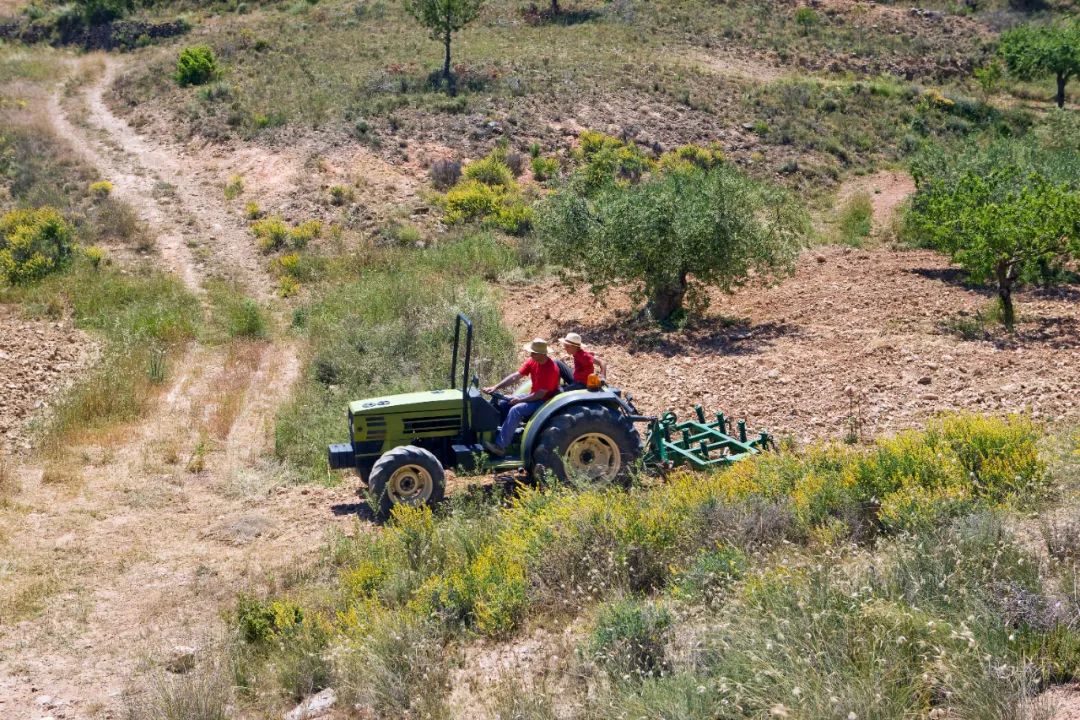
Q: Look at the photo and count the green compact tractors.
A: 1